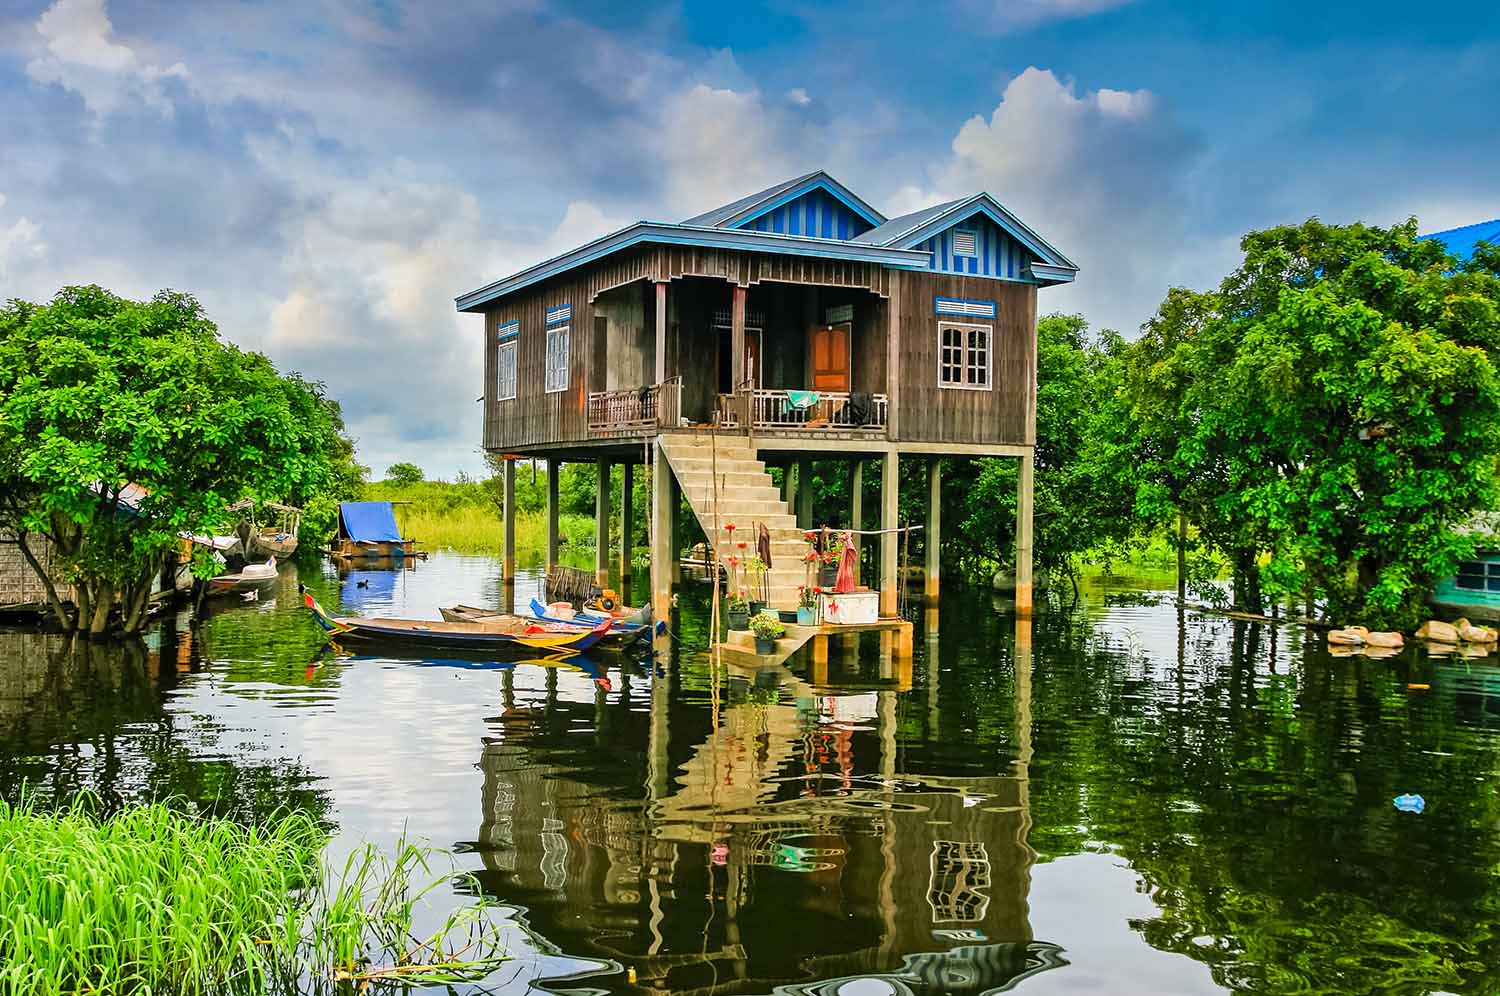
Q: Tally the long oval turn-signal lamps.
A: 0